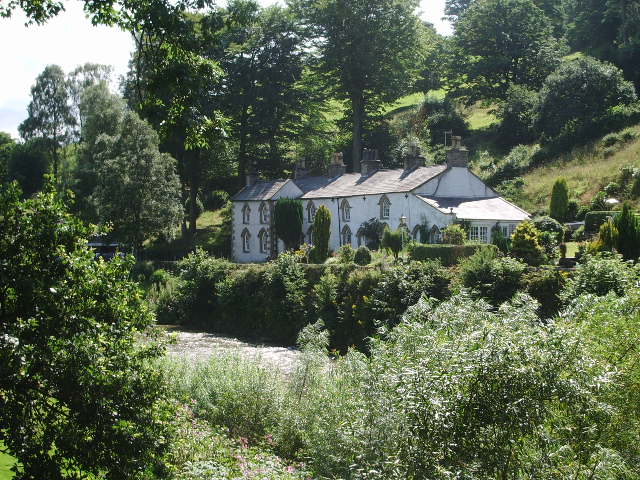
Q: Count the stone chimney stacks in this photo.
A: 6